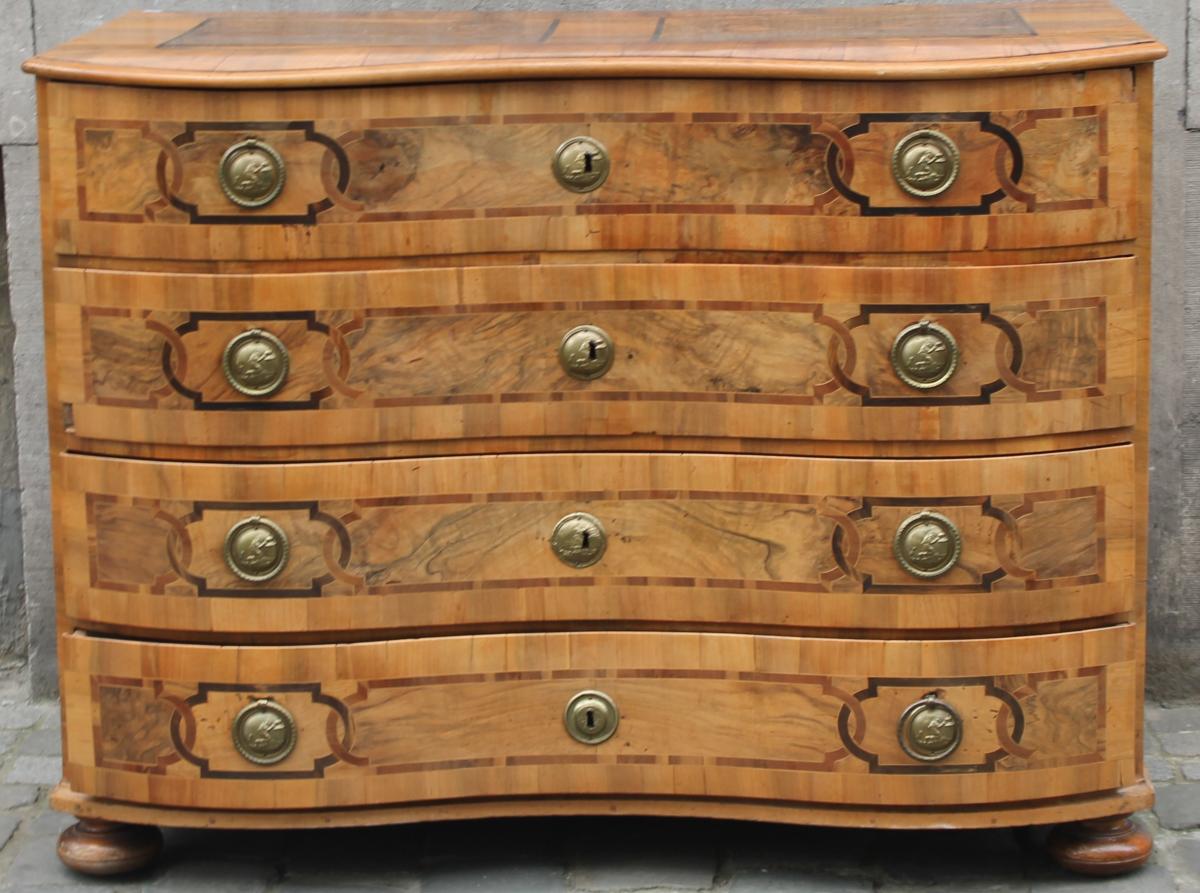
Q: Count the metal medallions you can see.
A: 12